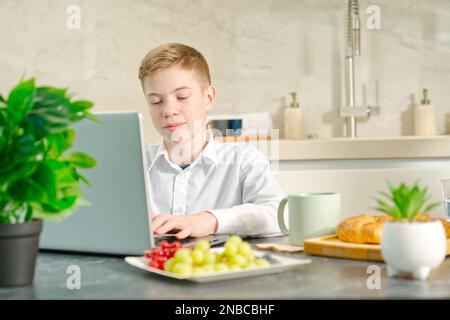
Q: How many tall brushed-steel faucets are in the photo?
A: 1